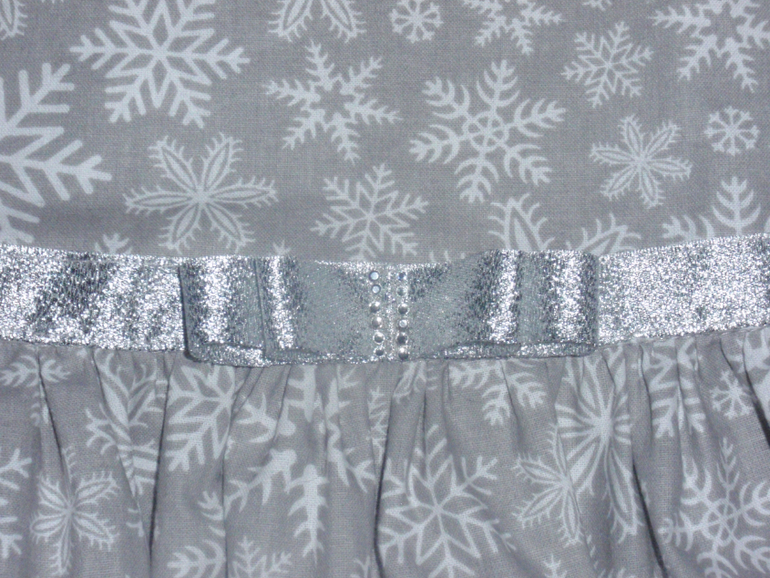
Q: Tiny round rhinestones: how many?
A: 12